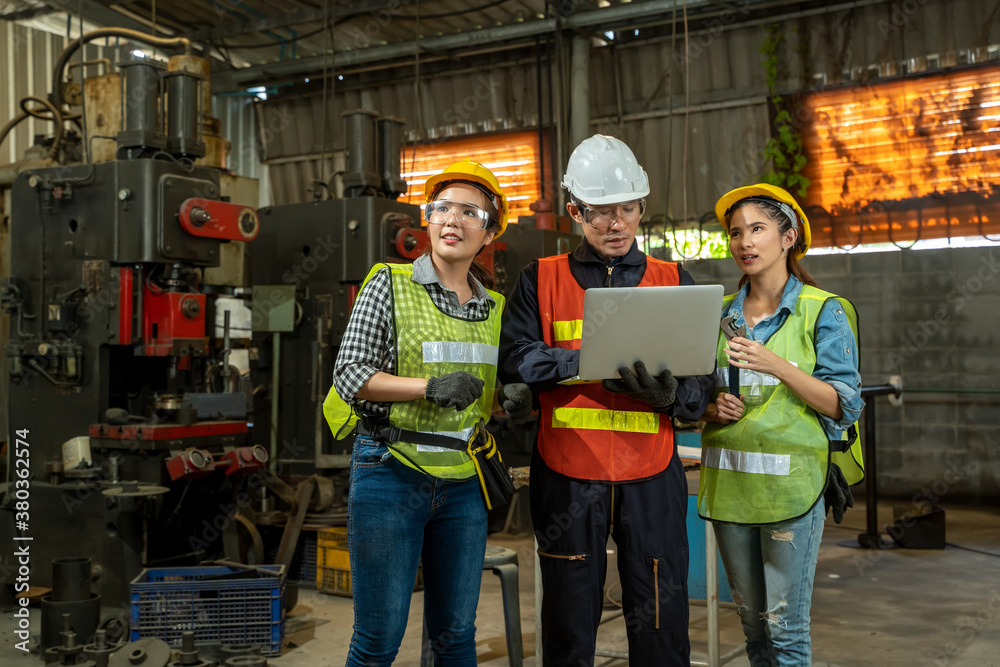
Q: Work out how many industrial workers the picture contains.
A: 3